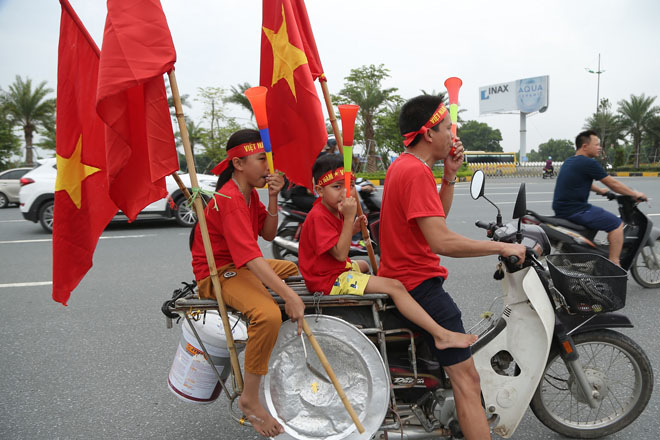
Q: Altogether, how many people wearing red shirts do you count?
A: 3